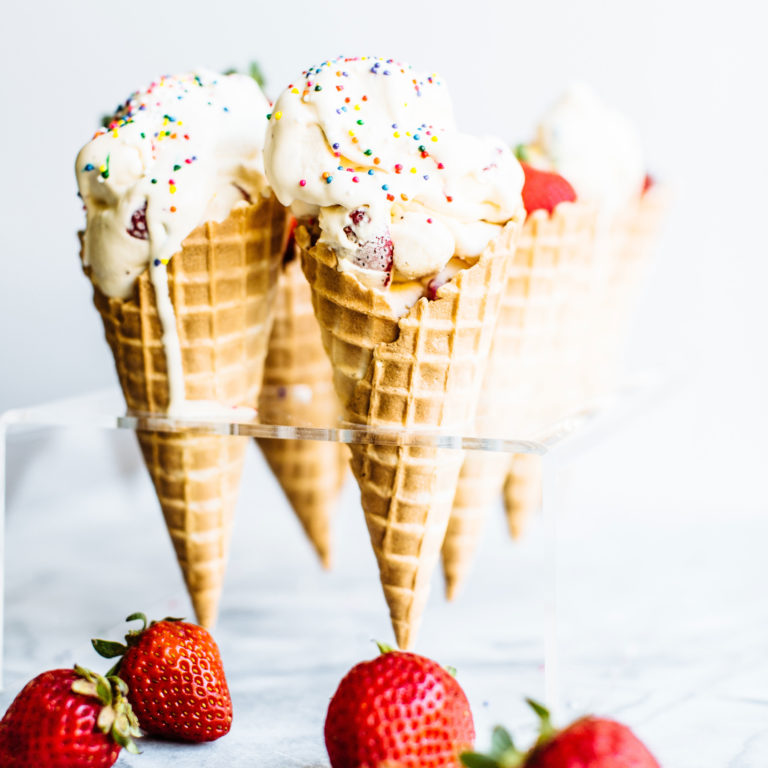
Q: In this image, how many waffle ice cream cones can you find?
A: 5